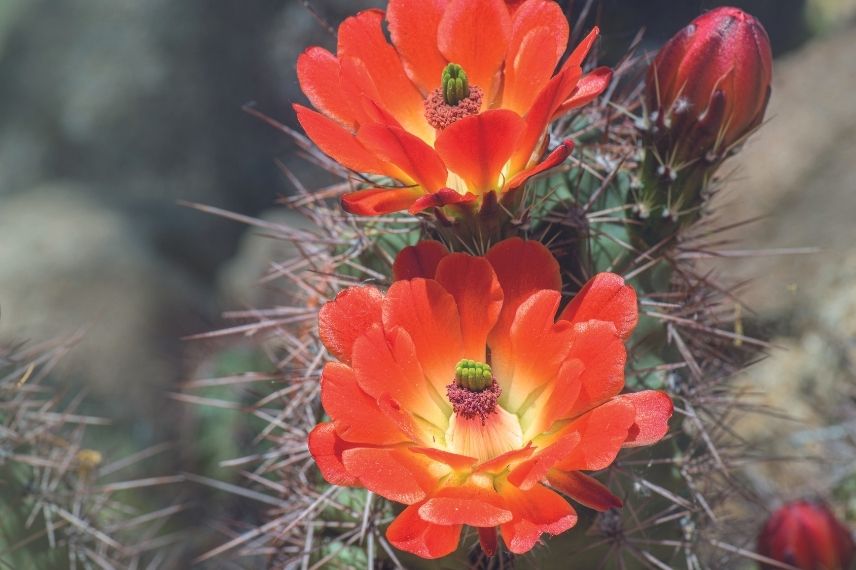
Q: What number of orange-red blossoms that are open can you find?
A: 2